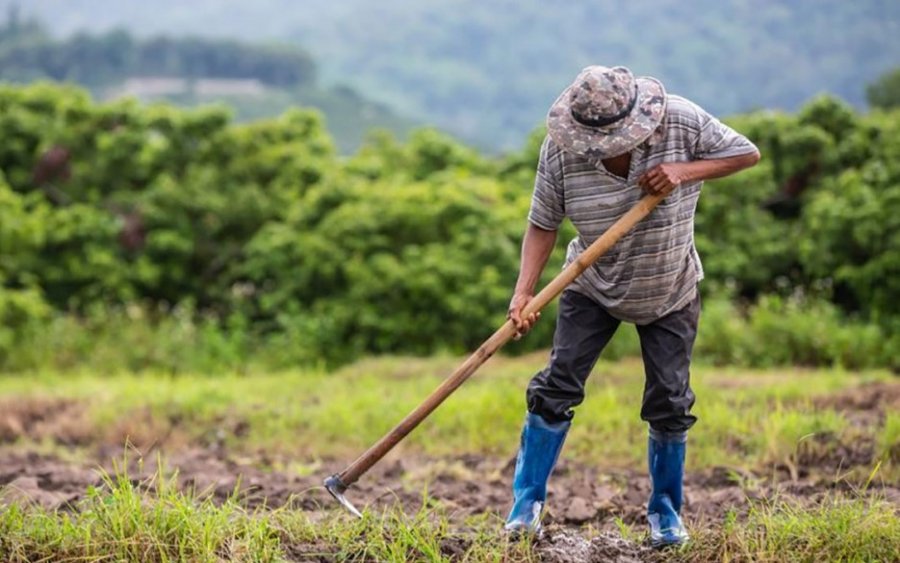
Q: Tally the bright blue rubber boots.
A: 2